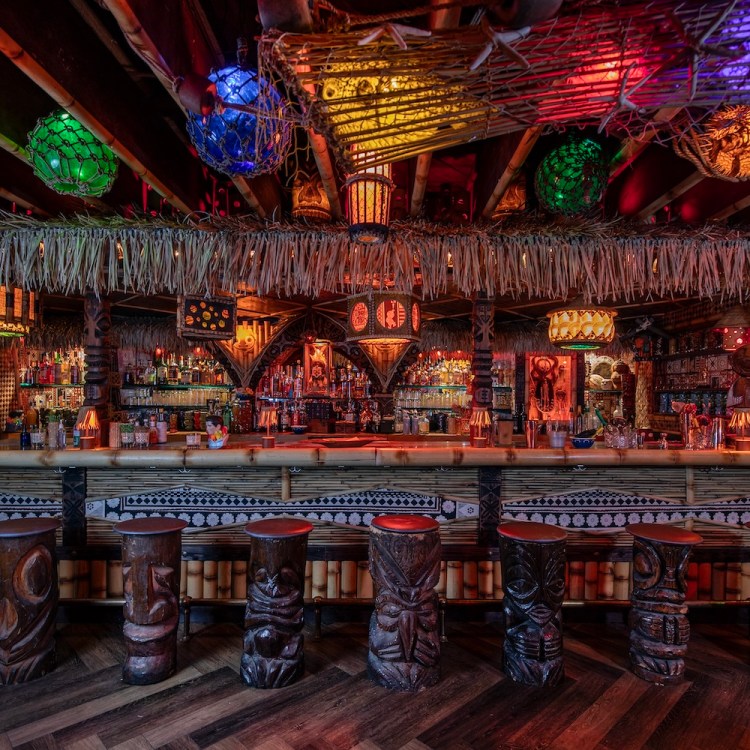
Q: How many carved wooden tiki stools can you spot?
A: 6